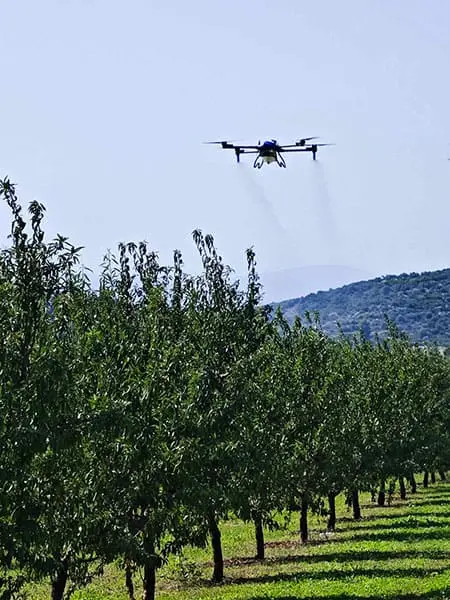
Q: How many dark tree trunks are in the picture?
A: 14